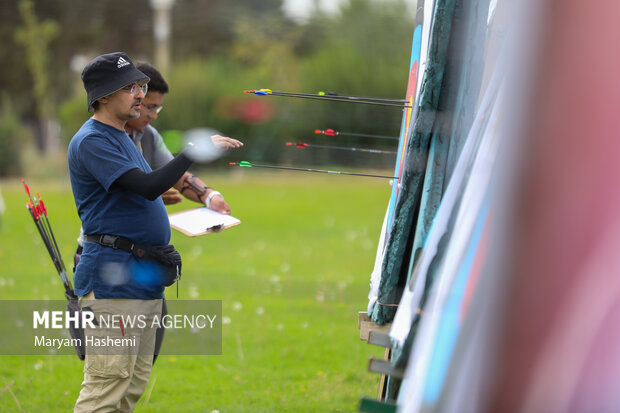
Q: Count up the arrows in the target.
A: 6